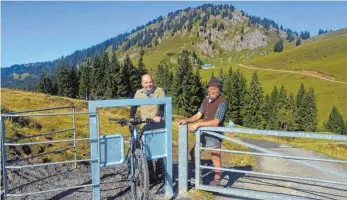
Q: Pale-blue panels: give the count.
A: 2